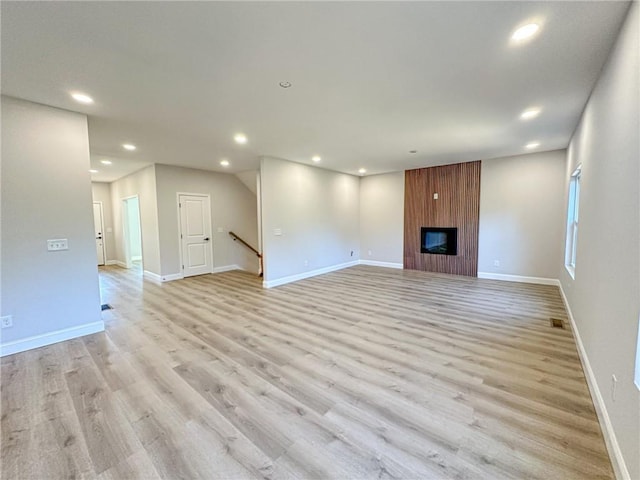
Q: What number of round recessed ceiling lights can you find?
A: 11